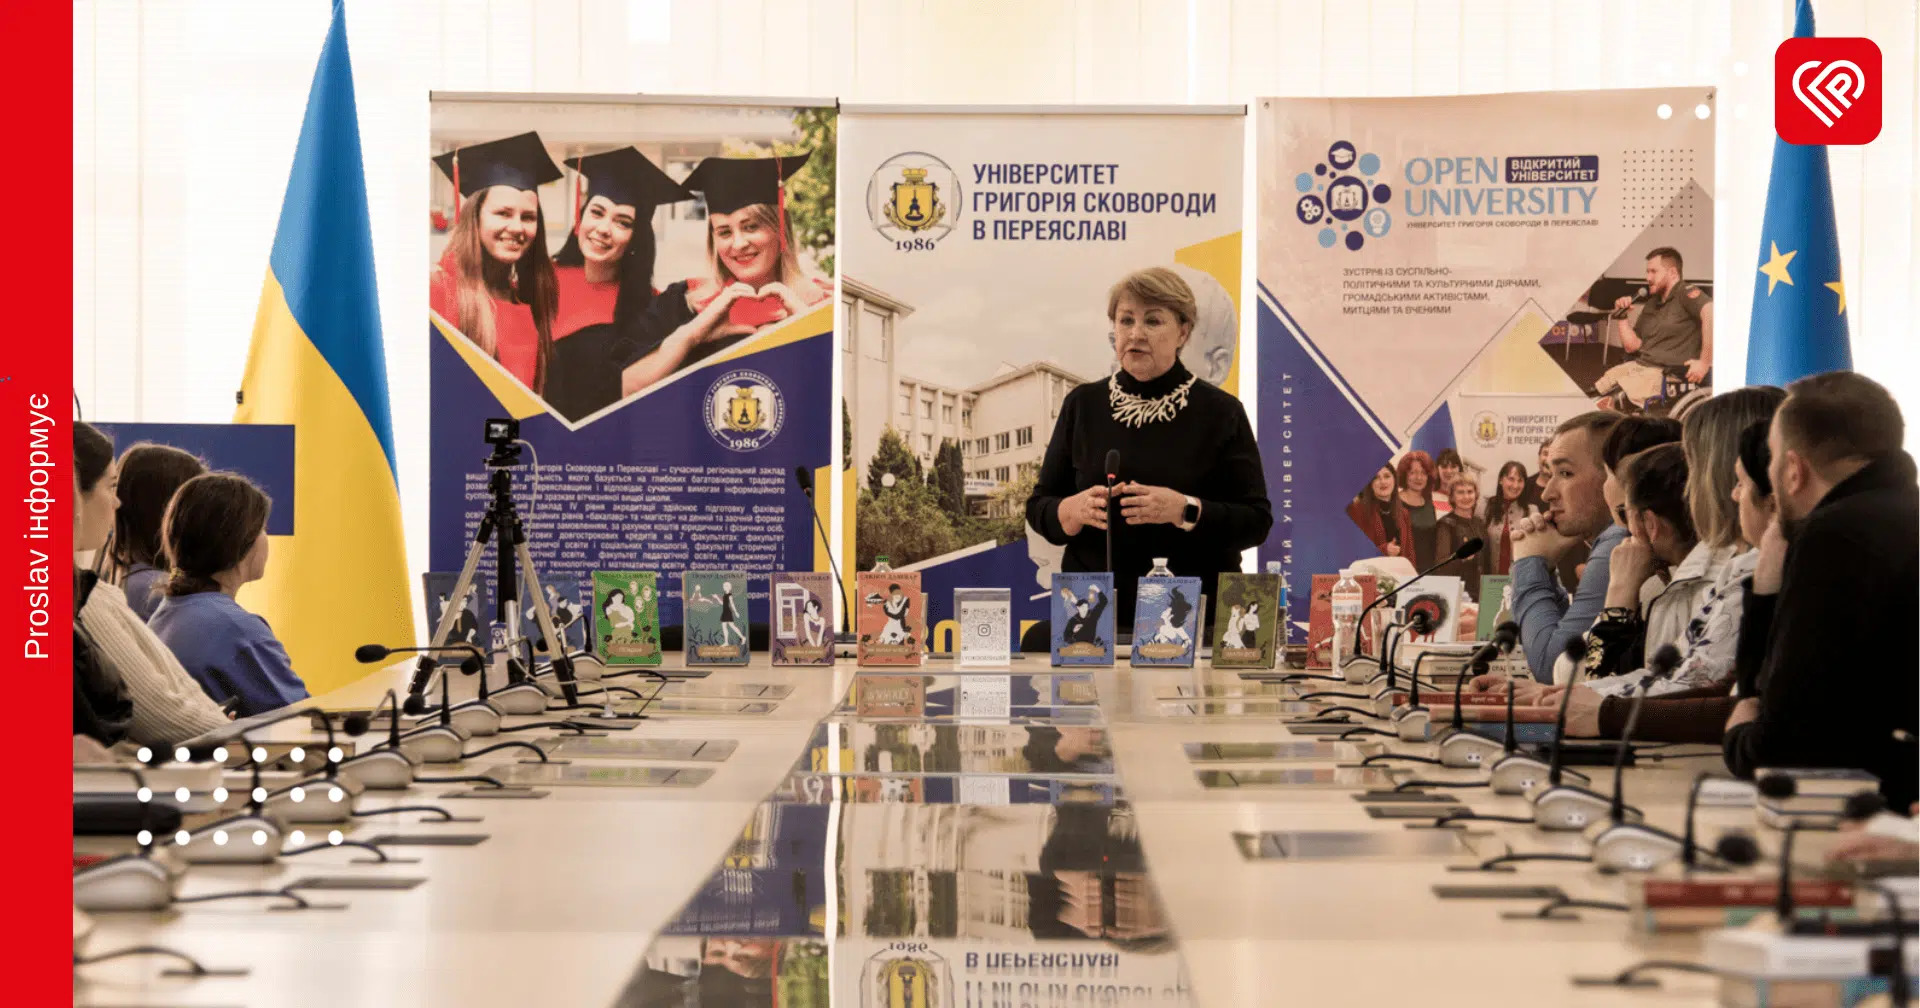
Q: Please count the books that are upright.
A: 12